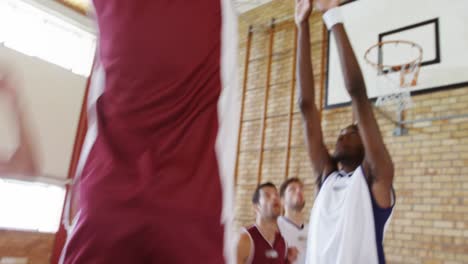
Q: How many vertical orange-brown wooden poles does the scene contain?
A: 4